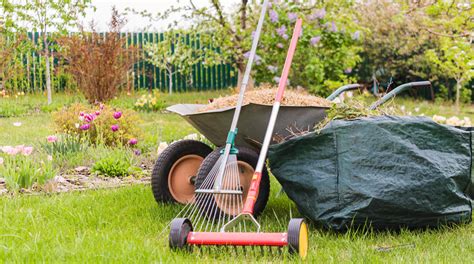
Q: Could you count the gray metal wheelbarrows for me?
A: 1